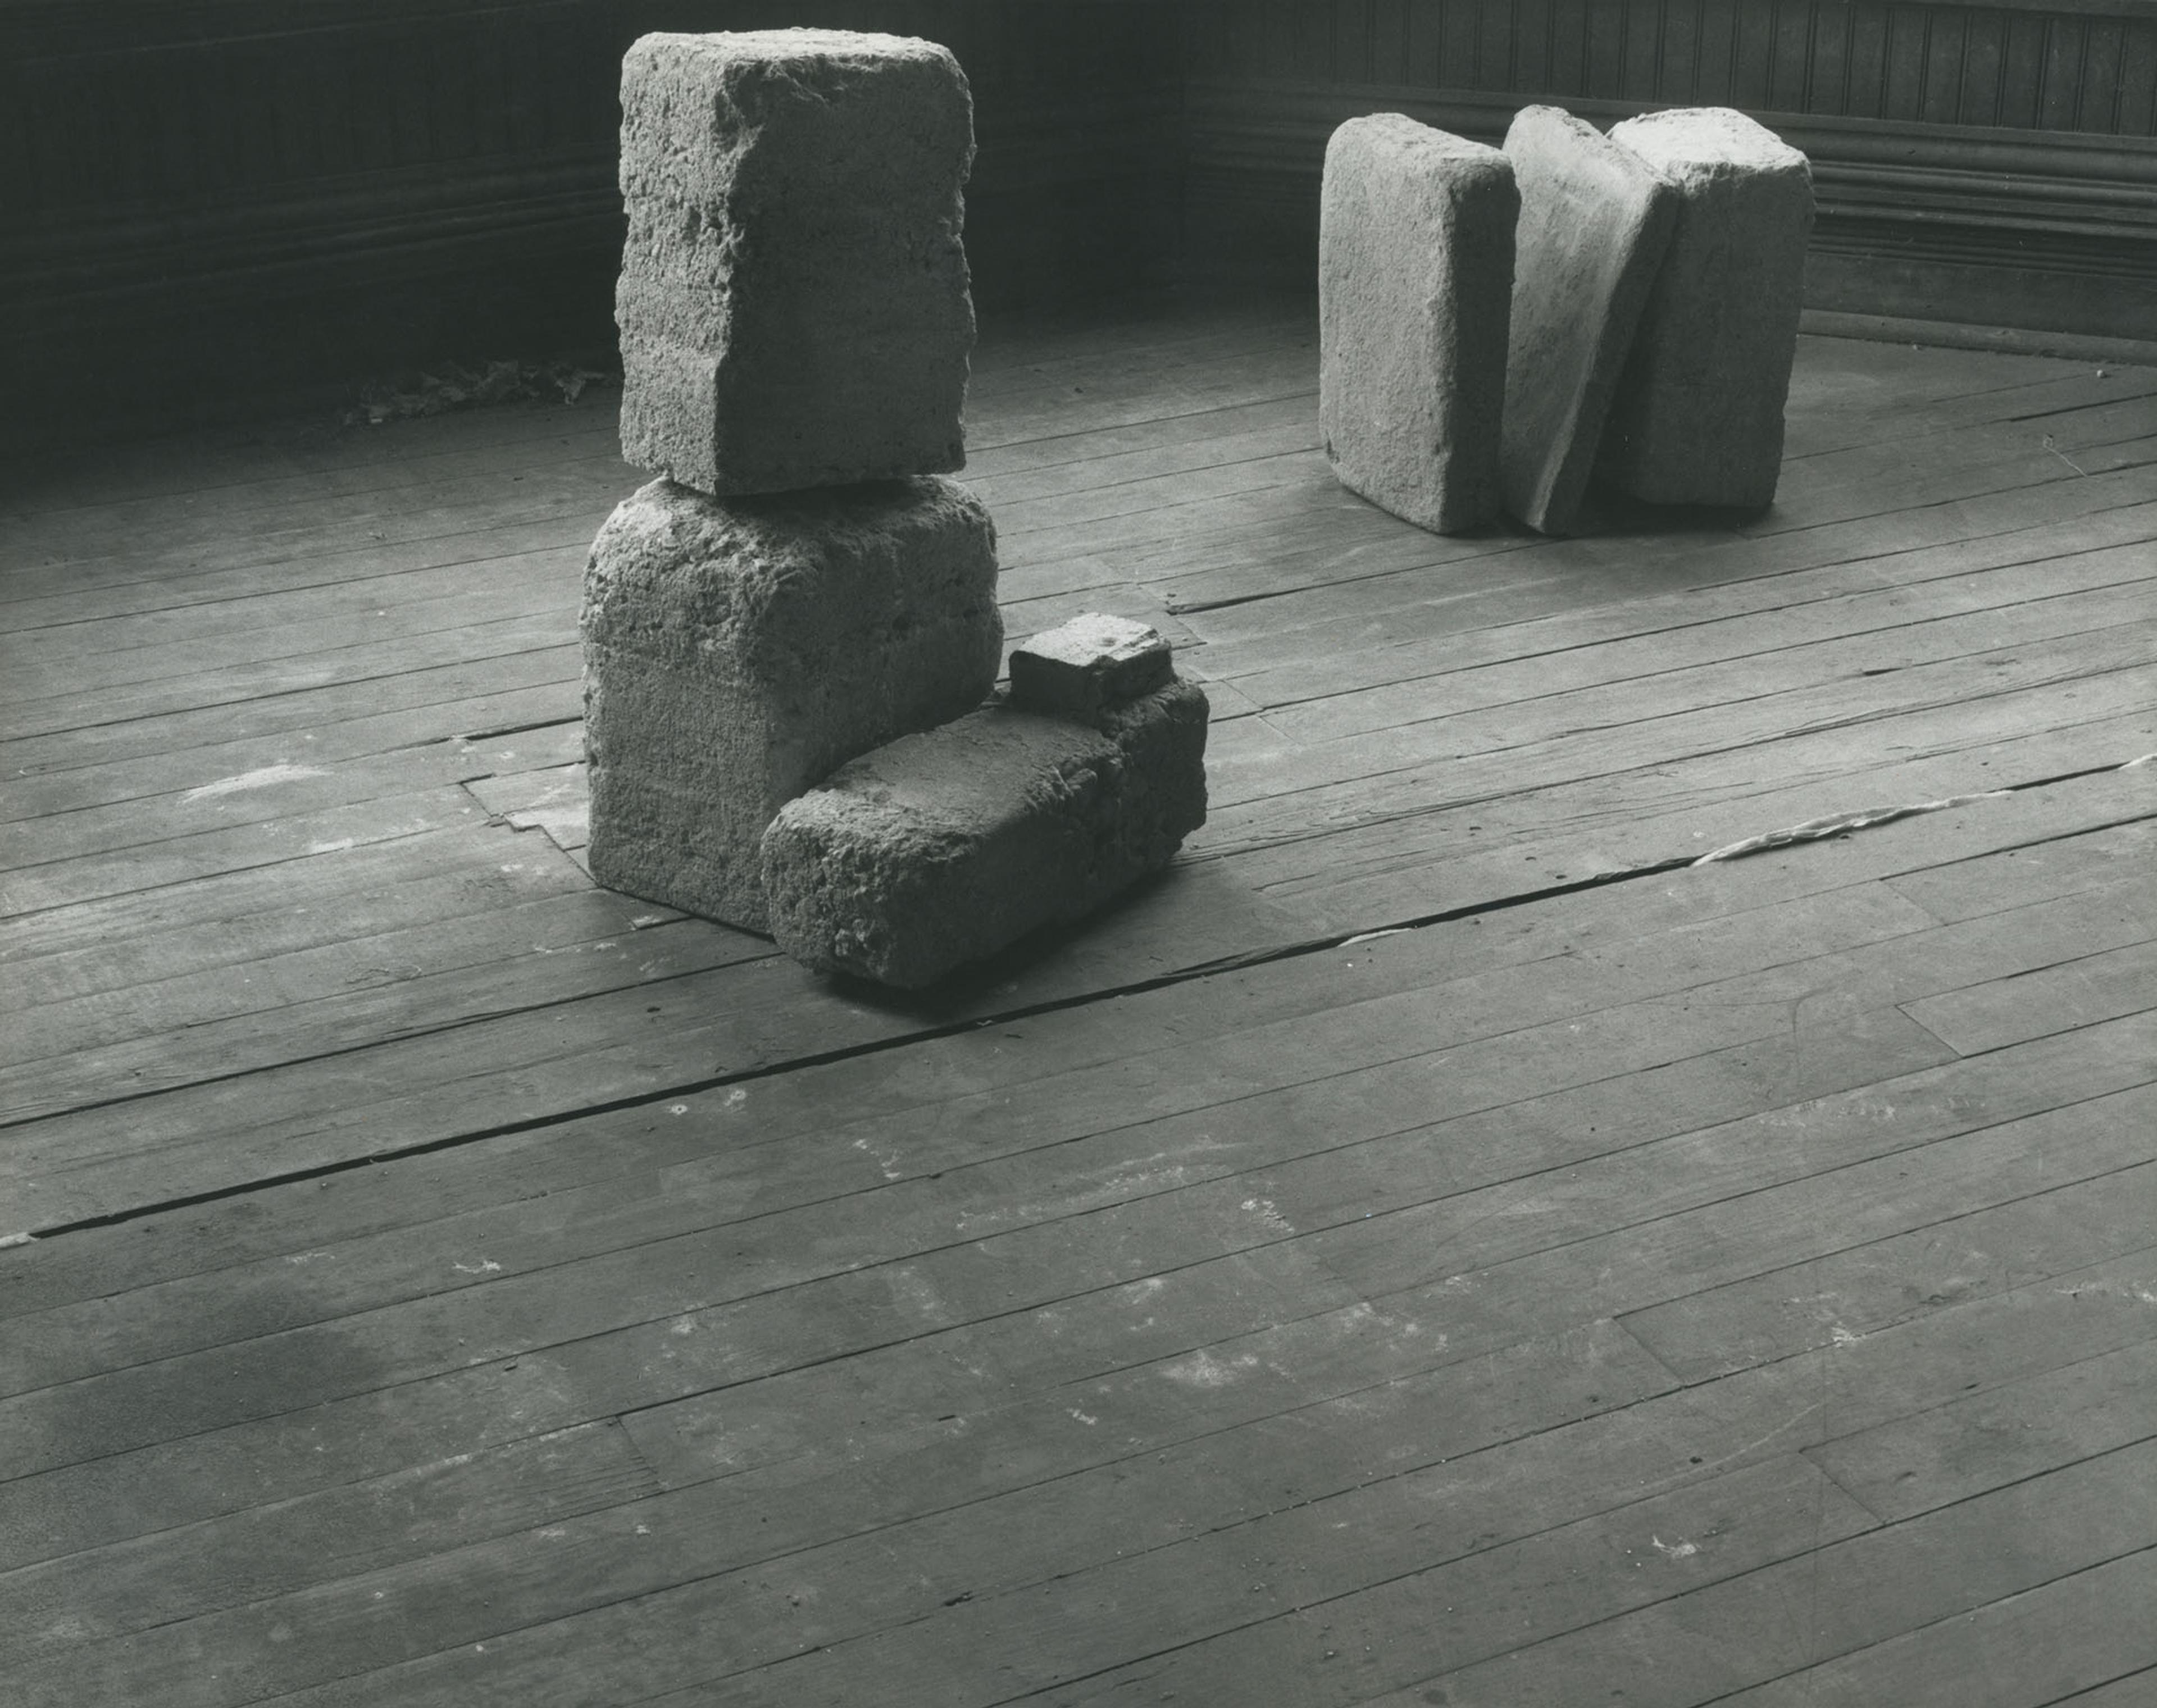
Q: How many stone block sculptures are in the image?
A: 2